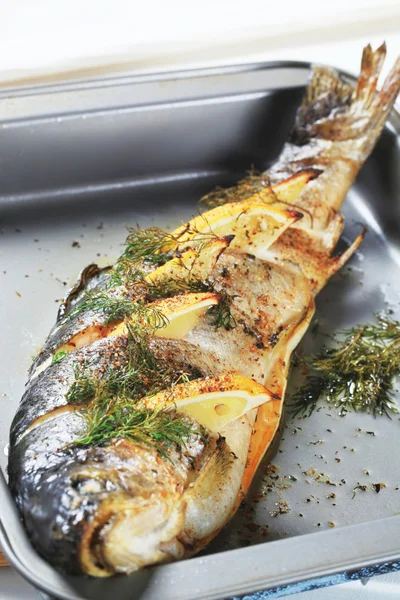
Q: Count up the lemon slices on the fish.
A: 5